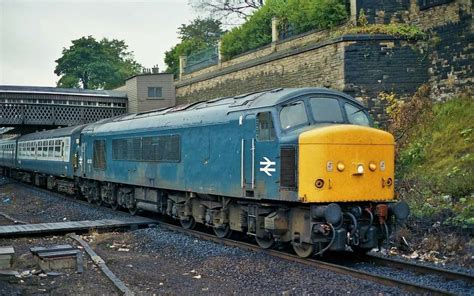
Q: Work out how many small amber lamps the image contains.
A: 2